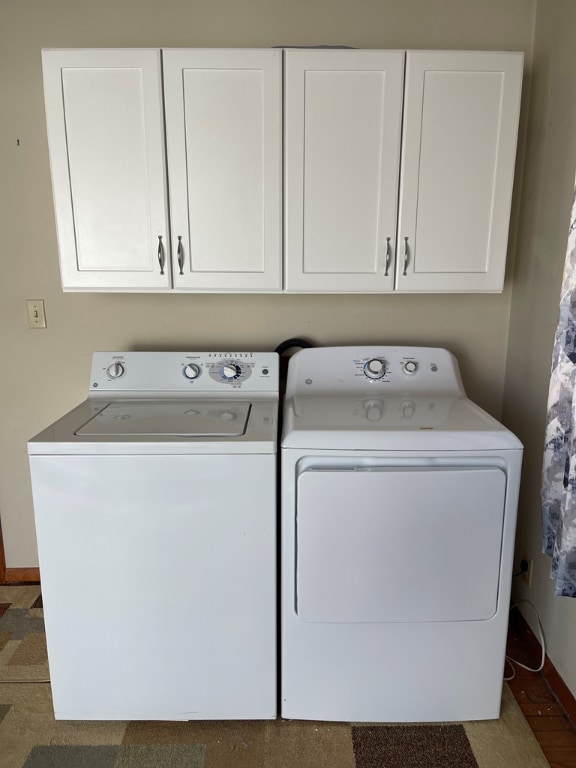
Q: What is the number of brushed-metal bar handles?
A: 4